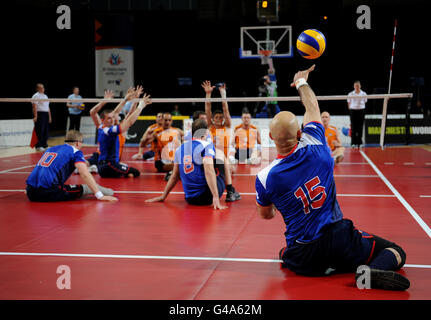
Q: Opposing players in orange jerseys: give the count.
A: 6